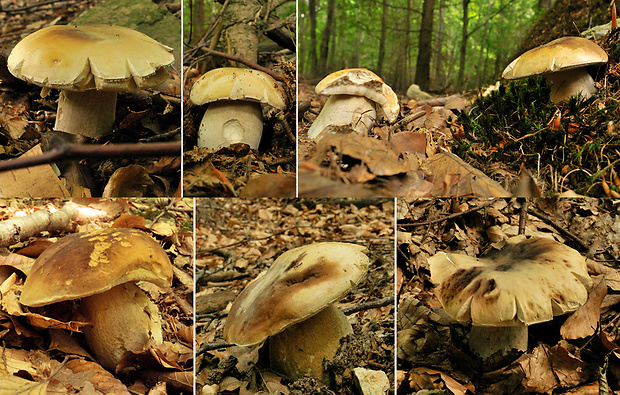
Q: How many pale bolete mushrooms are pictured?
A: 7